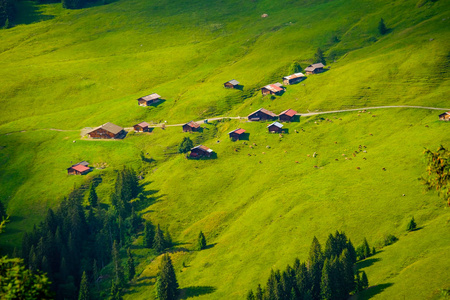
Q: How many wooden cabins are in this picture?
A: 15